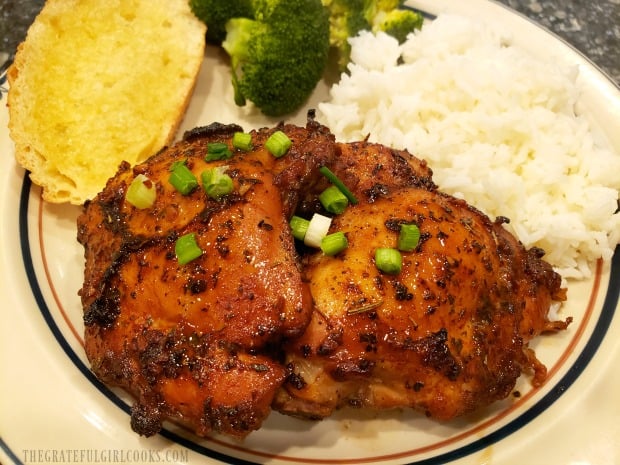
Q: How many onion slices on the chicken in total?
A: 14